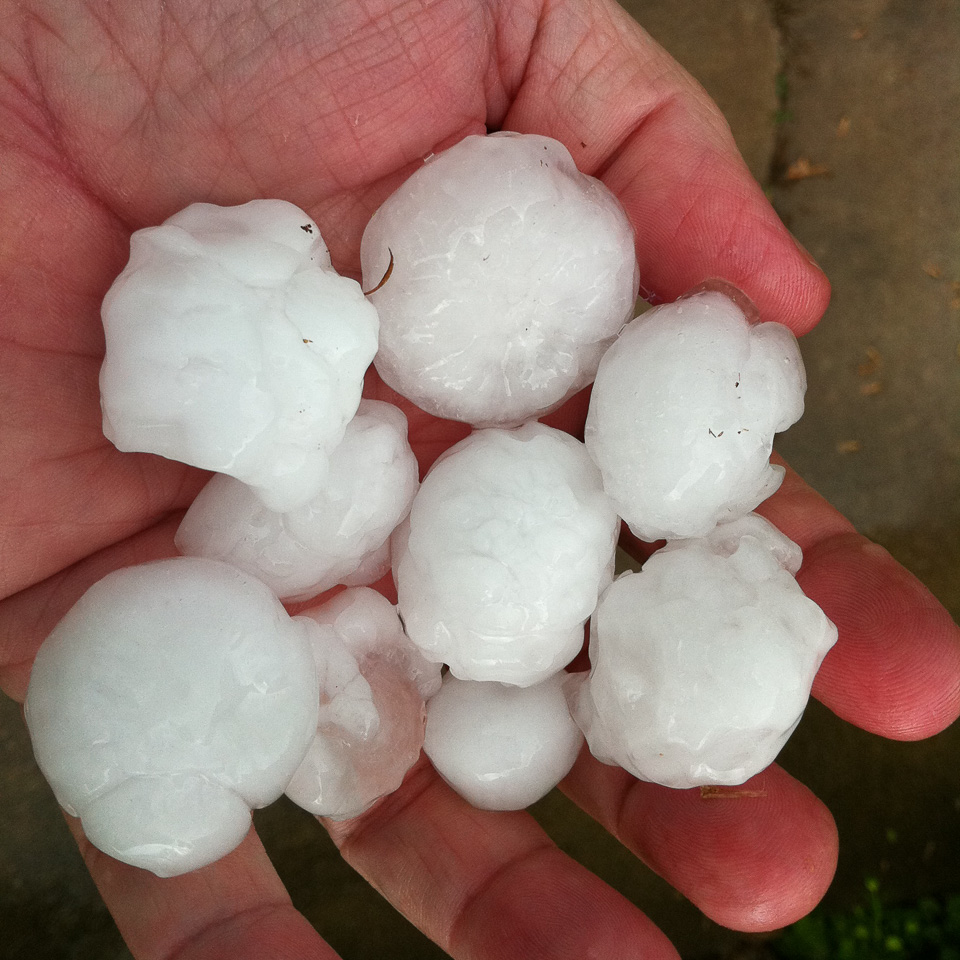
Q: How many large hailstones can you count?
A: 9